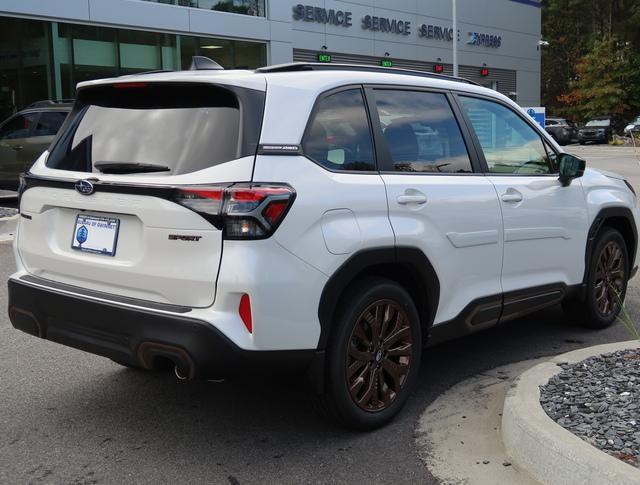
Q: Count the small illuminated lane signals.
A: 4